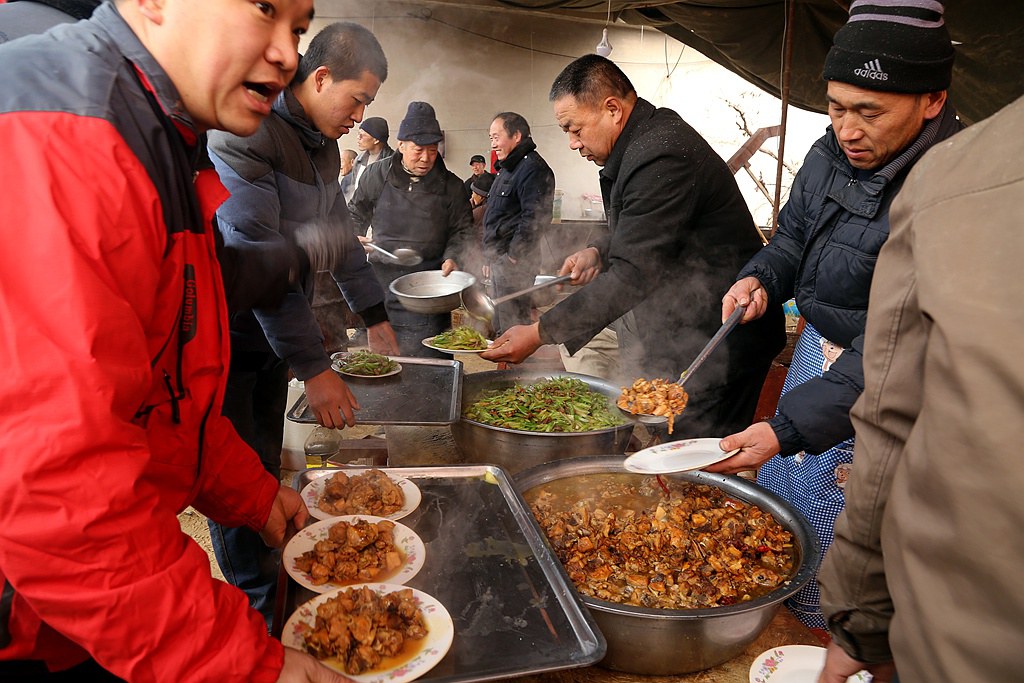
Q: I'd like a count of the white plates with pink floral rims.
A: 5